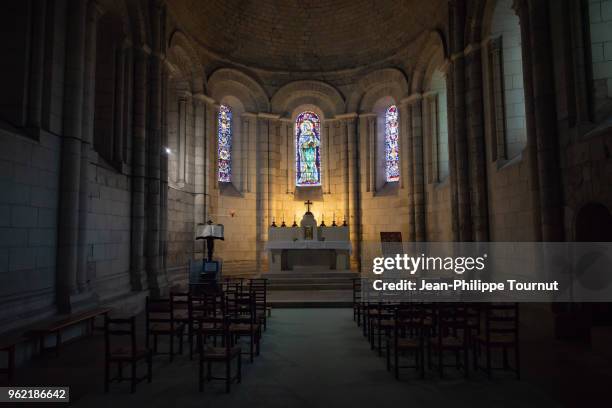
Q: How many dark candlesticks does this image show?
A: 6